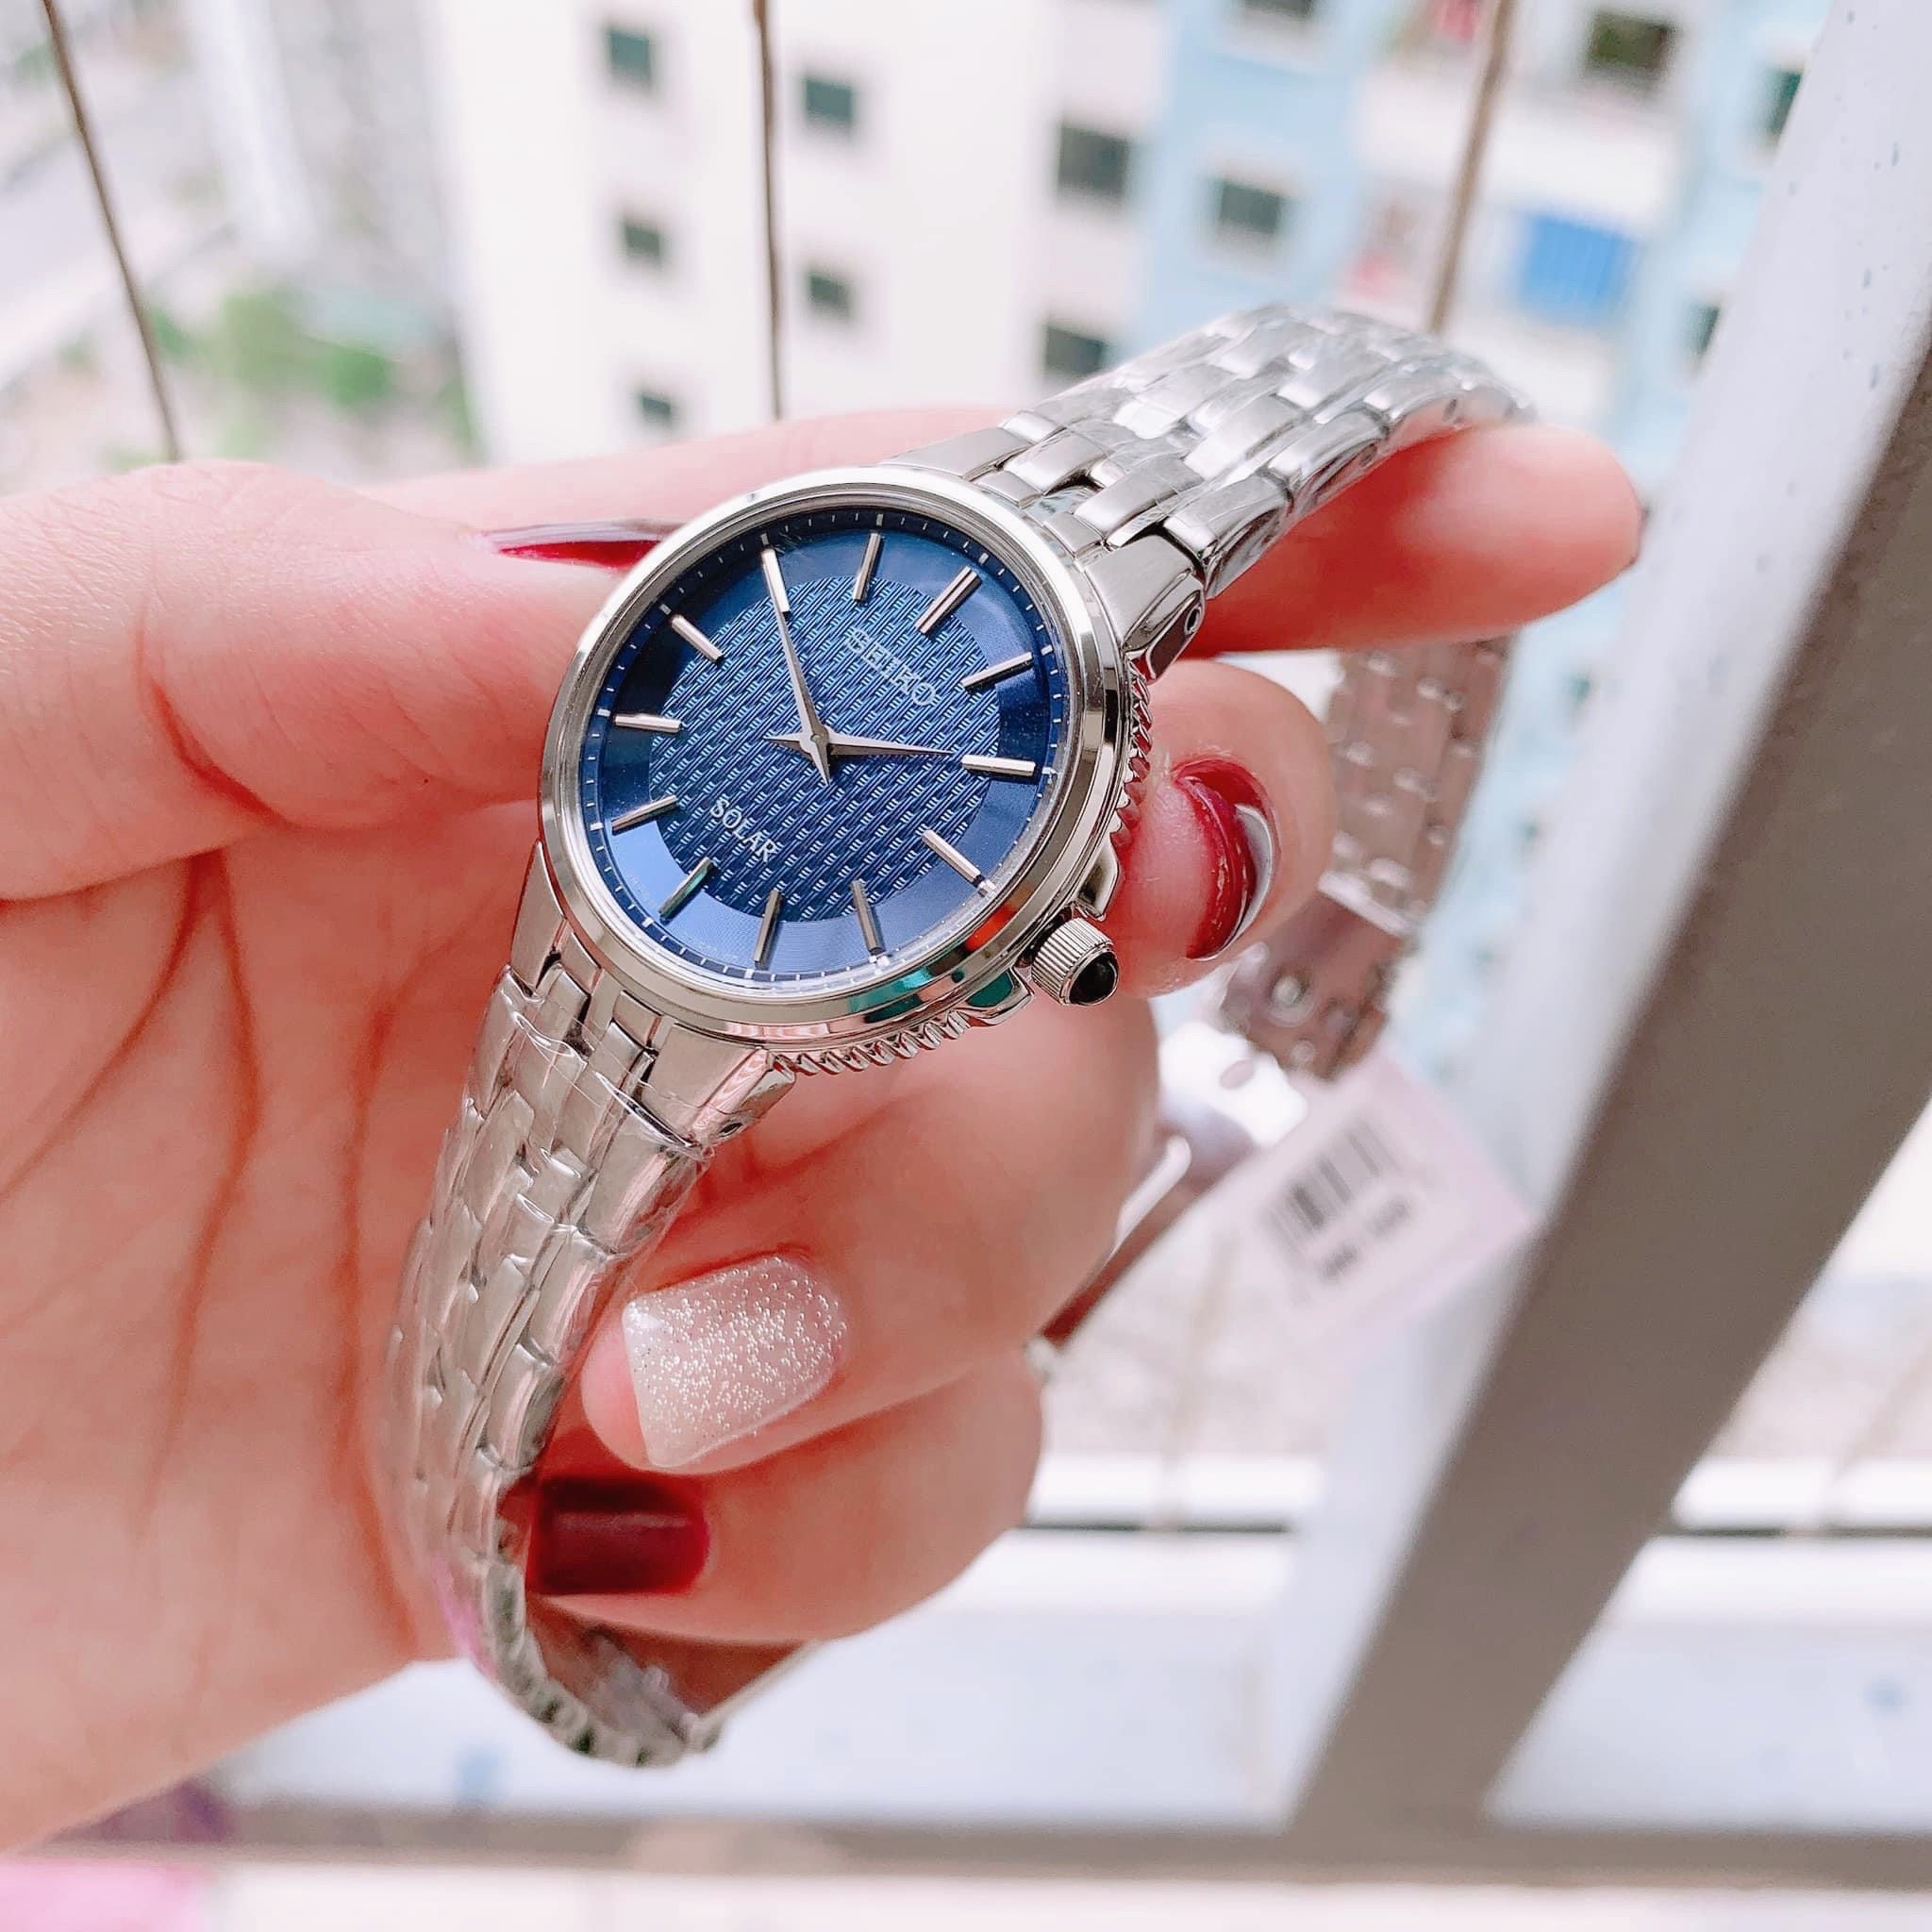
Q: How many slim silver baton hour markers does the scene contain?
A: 12